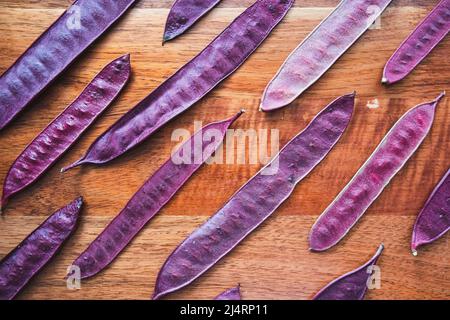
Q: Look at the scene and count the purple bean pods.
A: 13